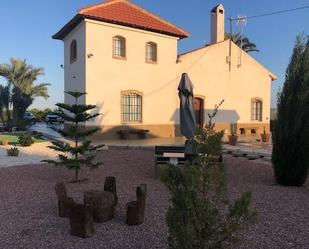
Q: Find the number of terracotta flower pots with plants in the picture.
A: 2